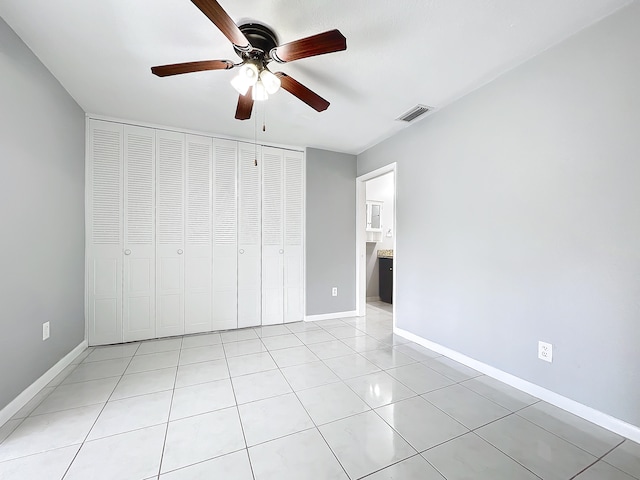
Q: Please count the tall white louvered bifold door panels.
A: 8